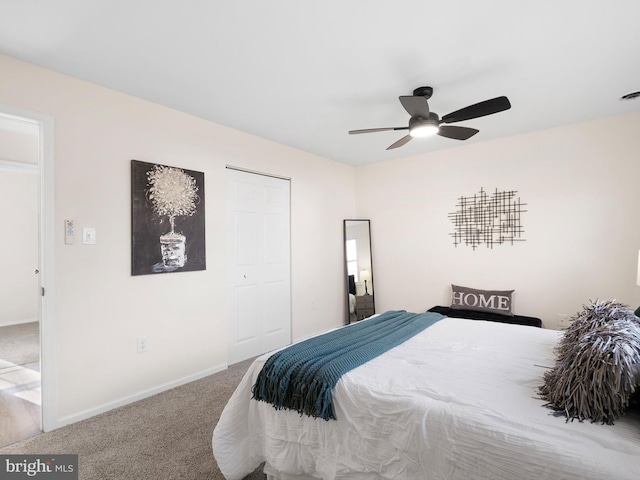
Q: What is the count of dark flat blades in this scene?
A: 5